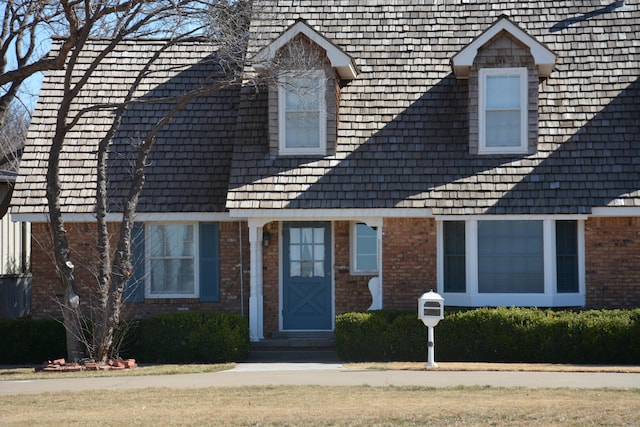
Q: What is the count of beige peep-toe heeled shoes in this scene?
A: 0